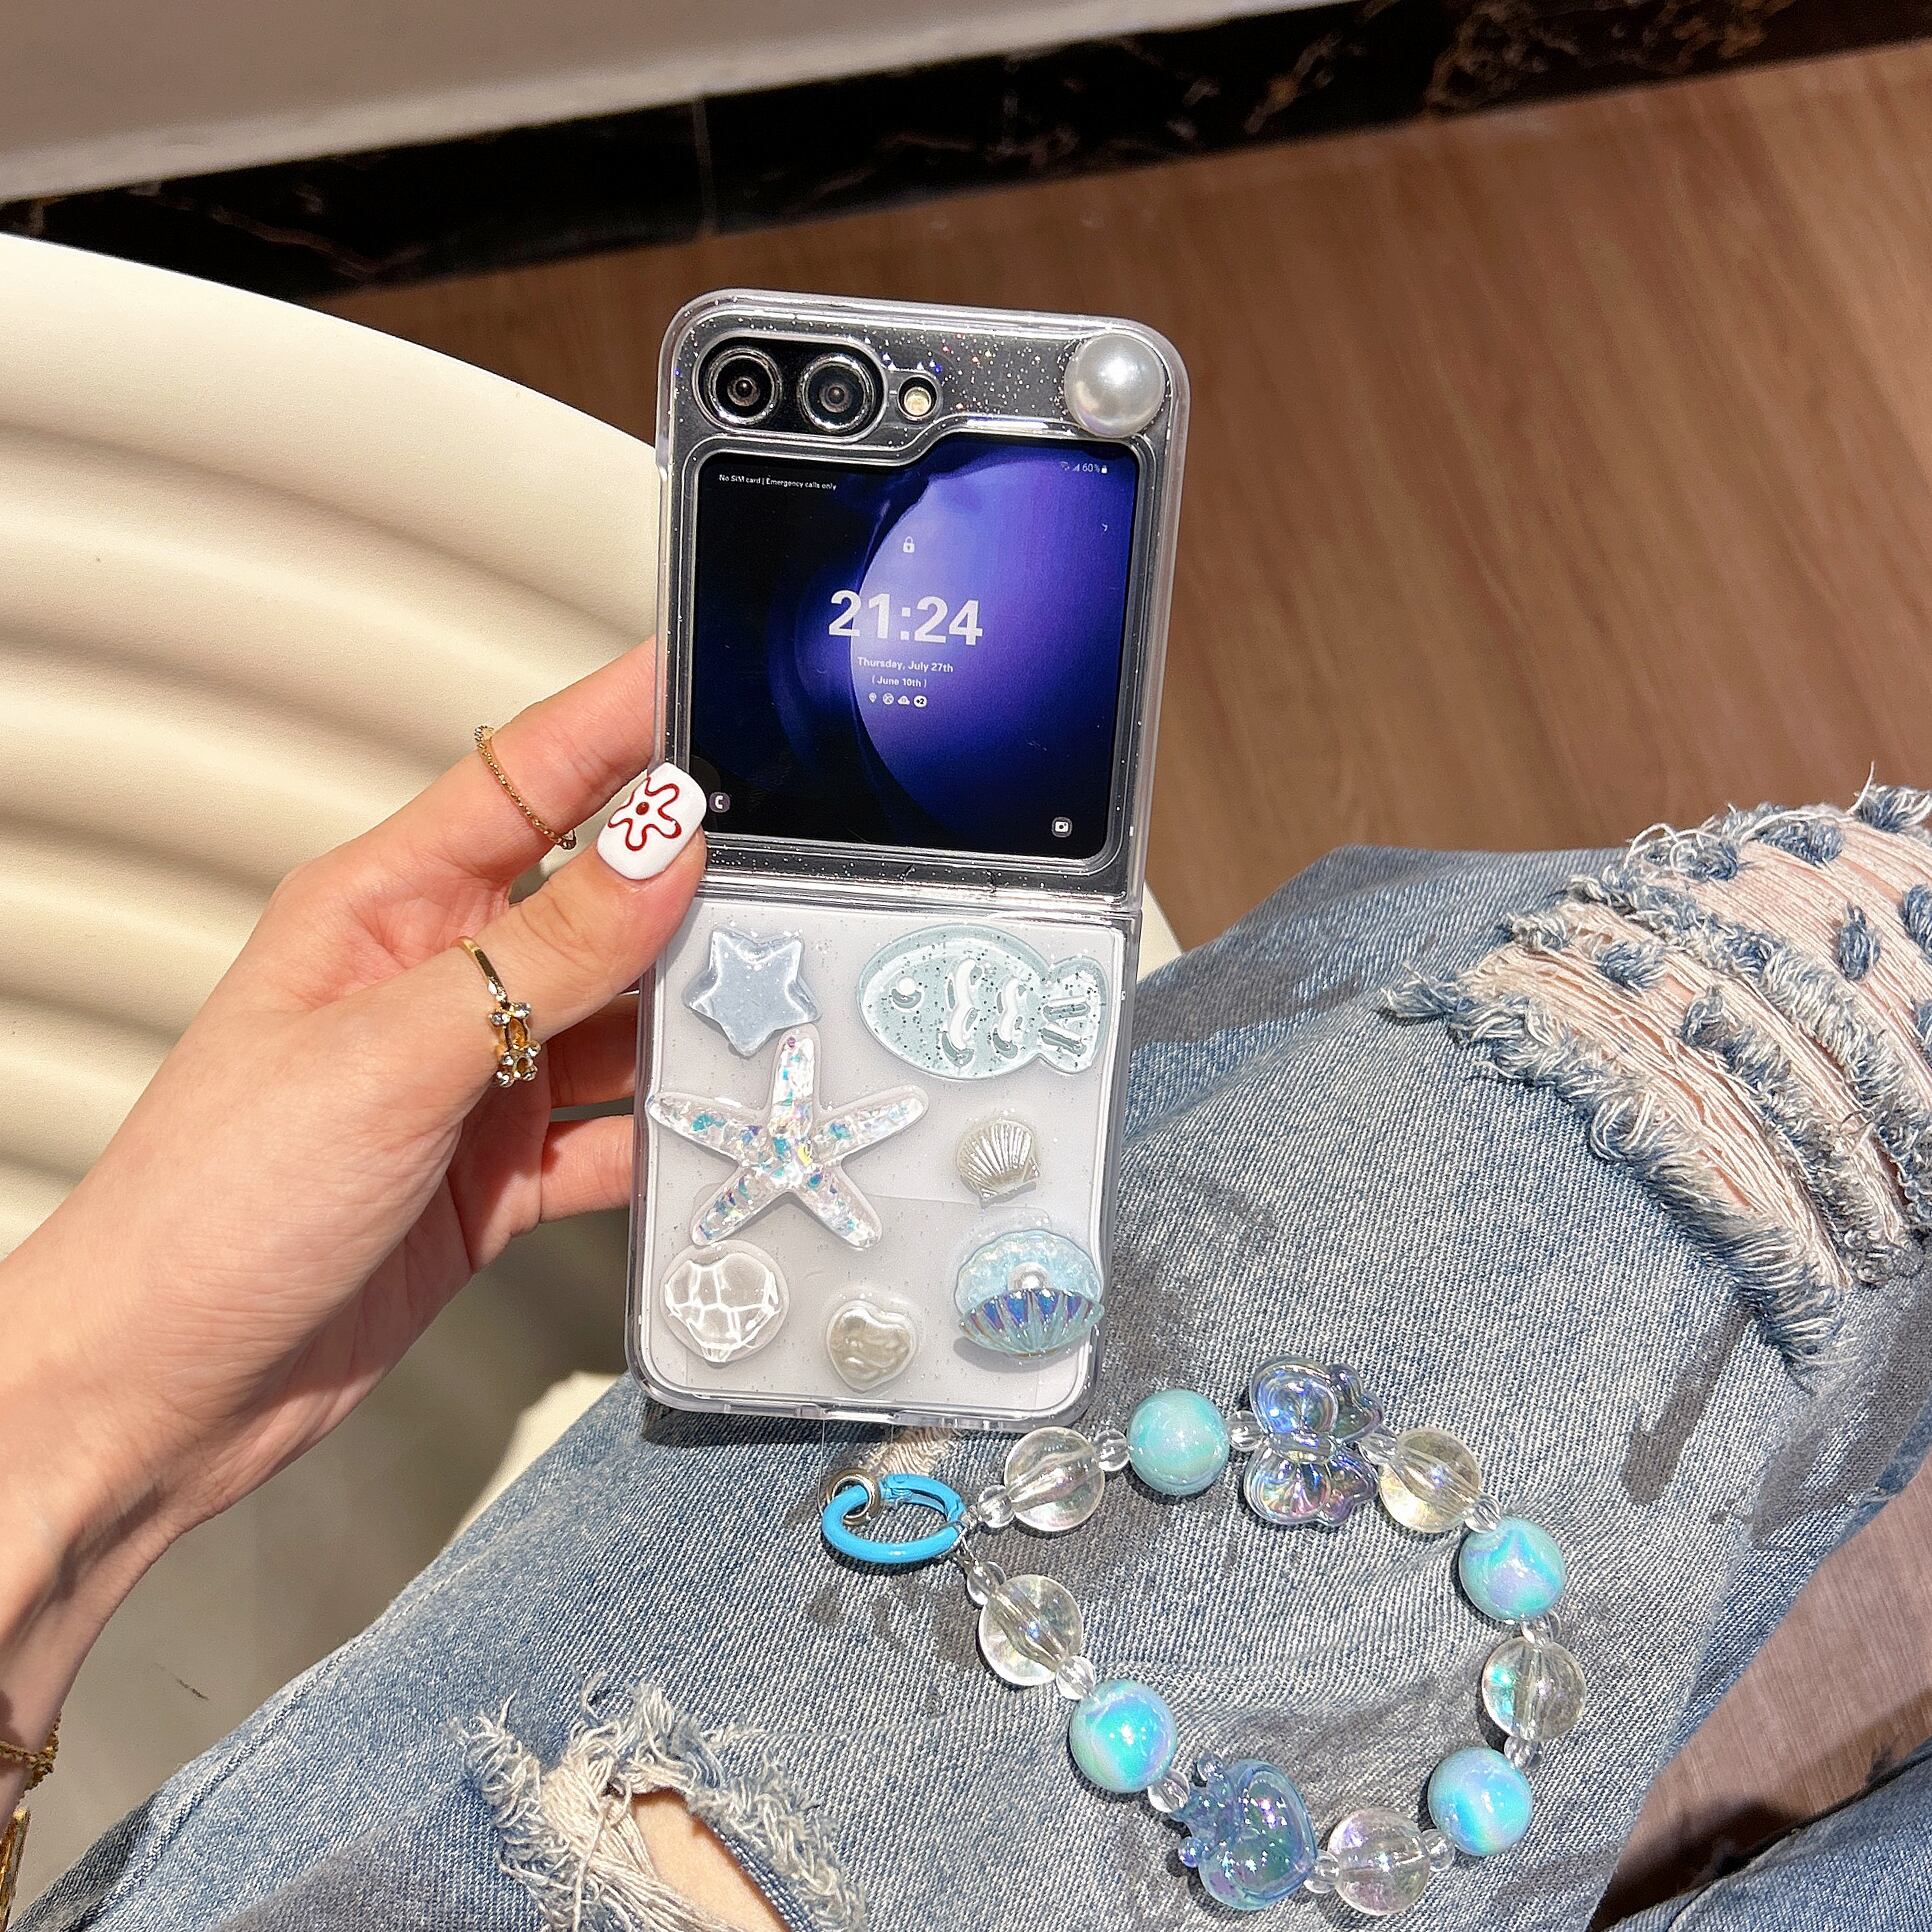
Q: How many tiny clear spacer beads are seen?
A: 12